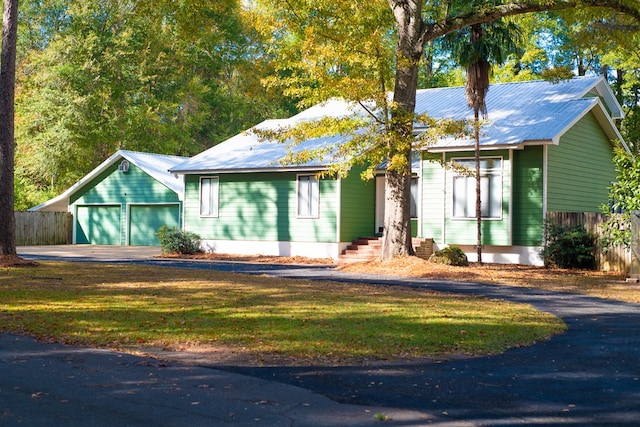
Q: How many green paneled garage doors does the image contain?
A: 2